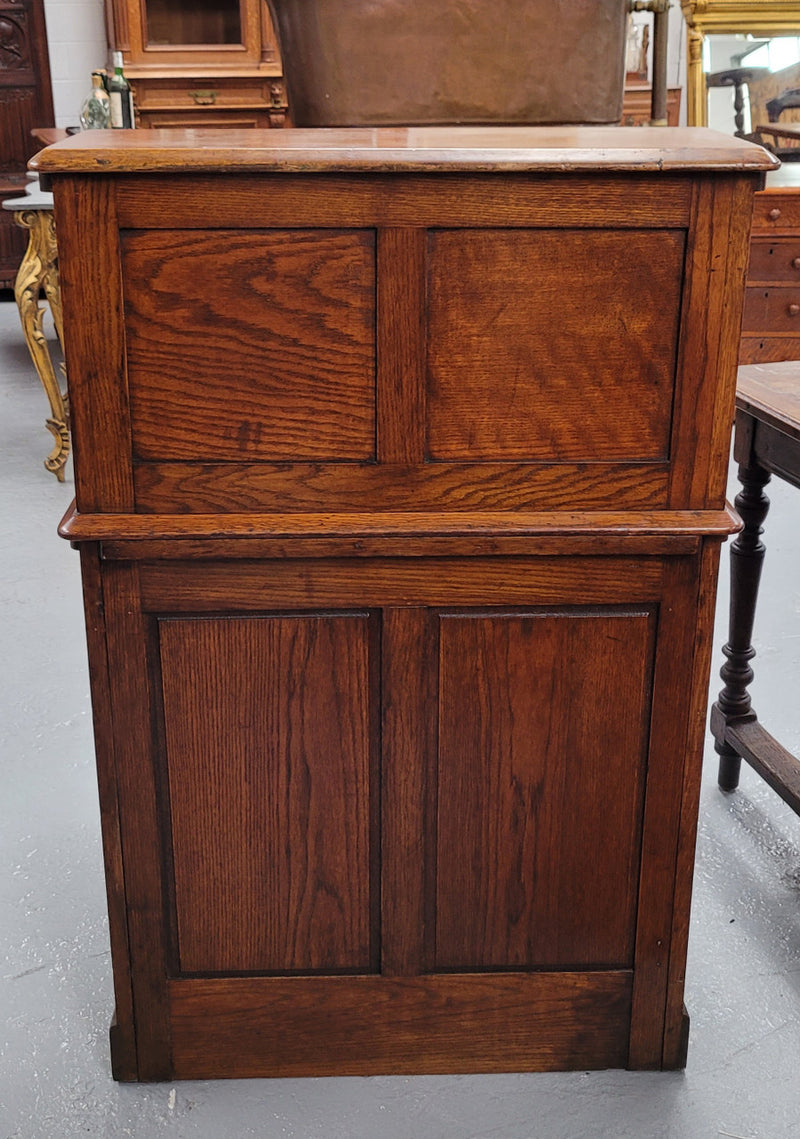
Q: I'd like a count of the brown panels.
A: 4